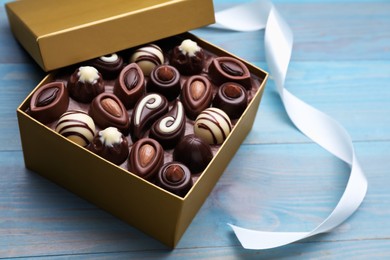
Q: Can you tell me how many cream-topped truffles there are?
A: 3